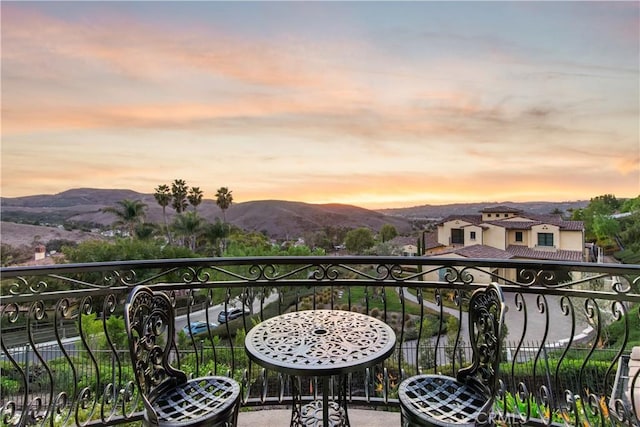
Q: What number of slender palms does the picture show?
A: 4